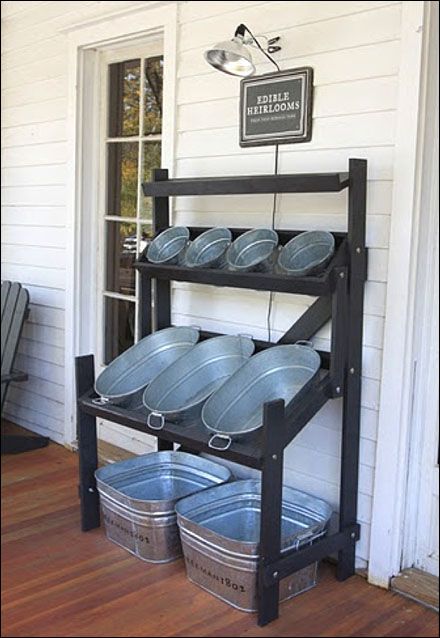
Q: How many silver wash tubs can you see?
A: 9